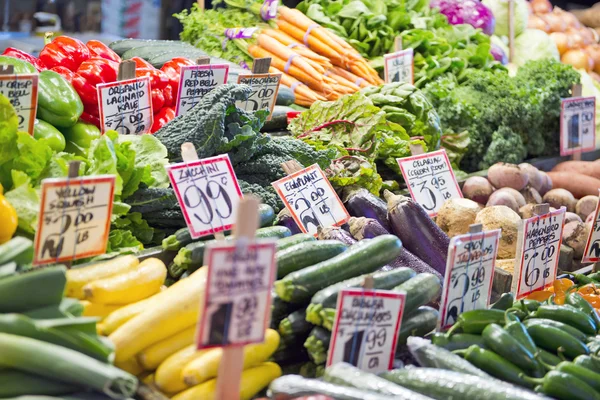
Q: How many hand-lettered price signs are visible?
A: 15